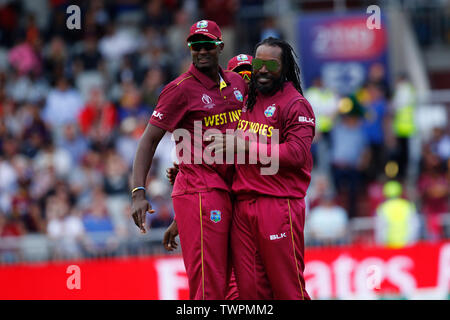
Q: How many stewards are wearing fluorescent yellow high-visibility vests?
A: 3